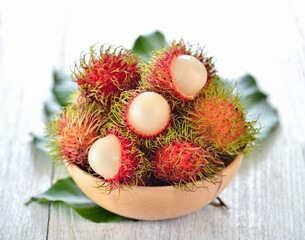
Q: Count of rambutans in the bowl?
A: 7